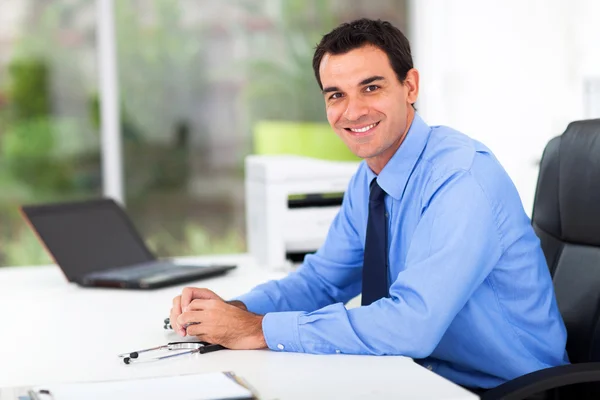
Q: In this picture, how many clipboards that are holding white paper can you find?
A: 1